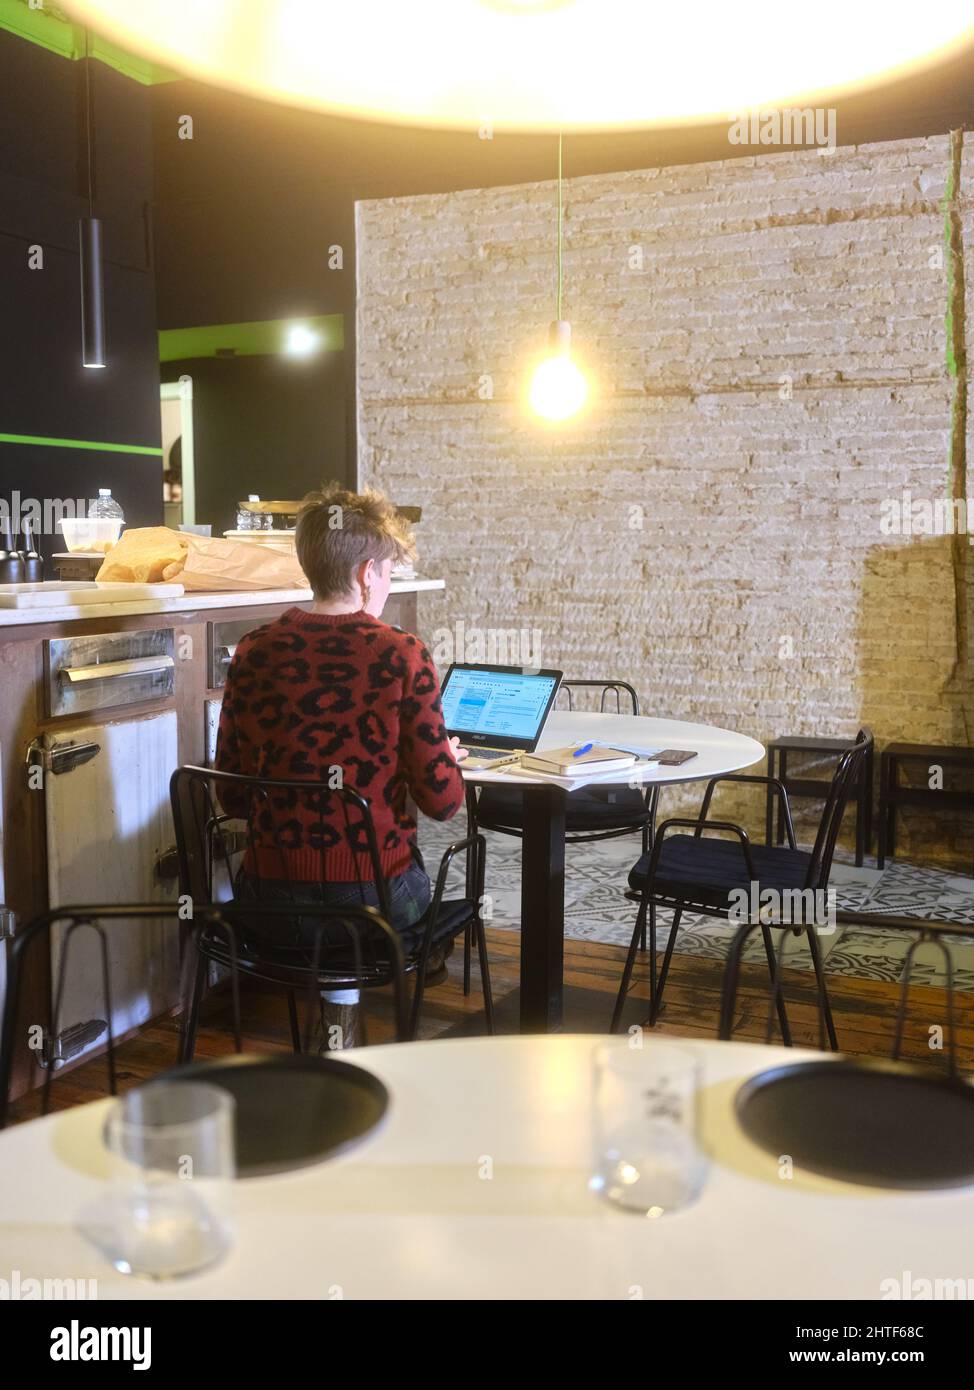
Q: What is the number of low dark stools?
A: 2